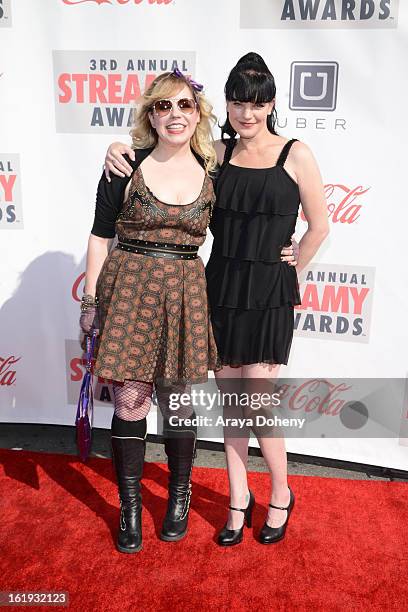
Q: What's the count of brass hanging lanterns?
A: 0